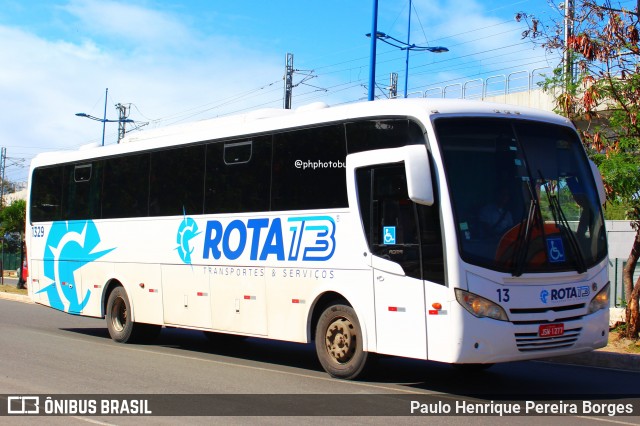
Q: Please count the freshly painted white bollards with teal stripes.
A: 0